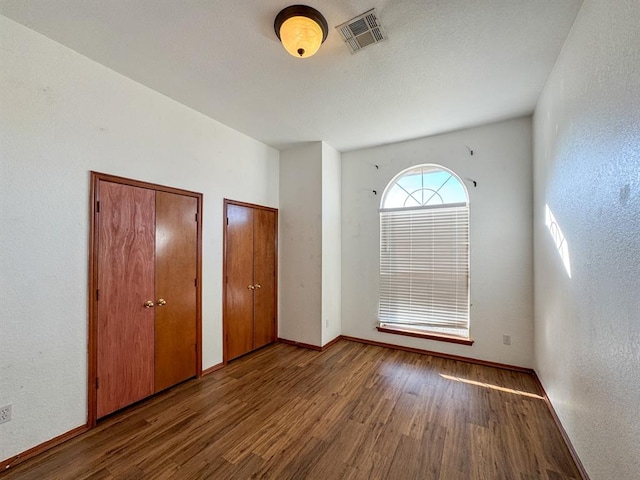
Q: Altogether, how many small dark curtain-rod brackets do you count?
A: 4